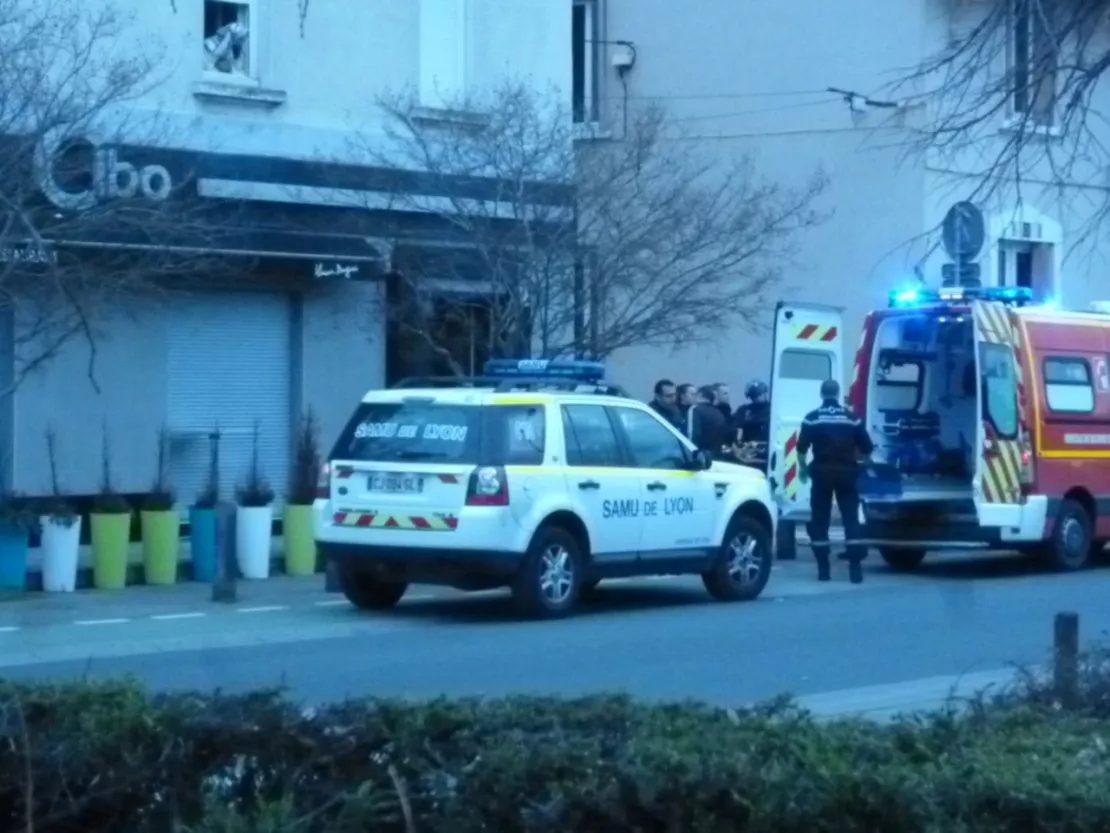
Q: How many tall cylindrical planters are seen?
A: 7